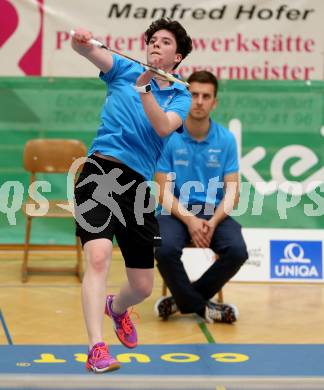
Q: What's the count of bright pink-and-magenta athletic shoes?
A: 2